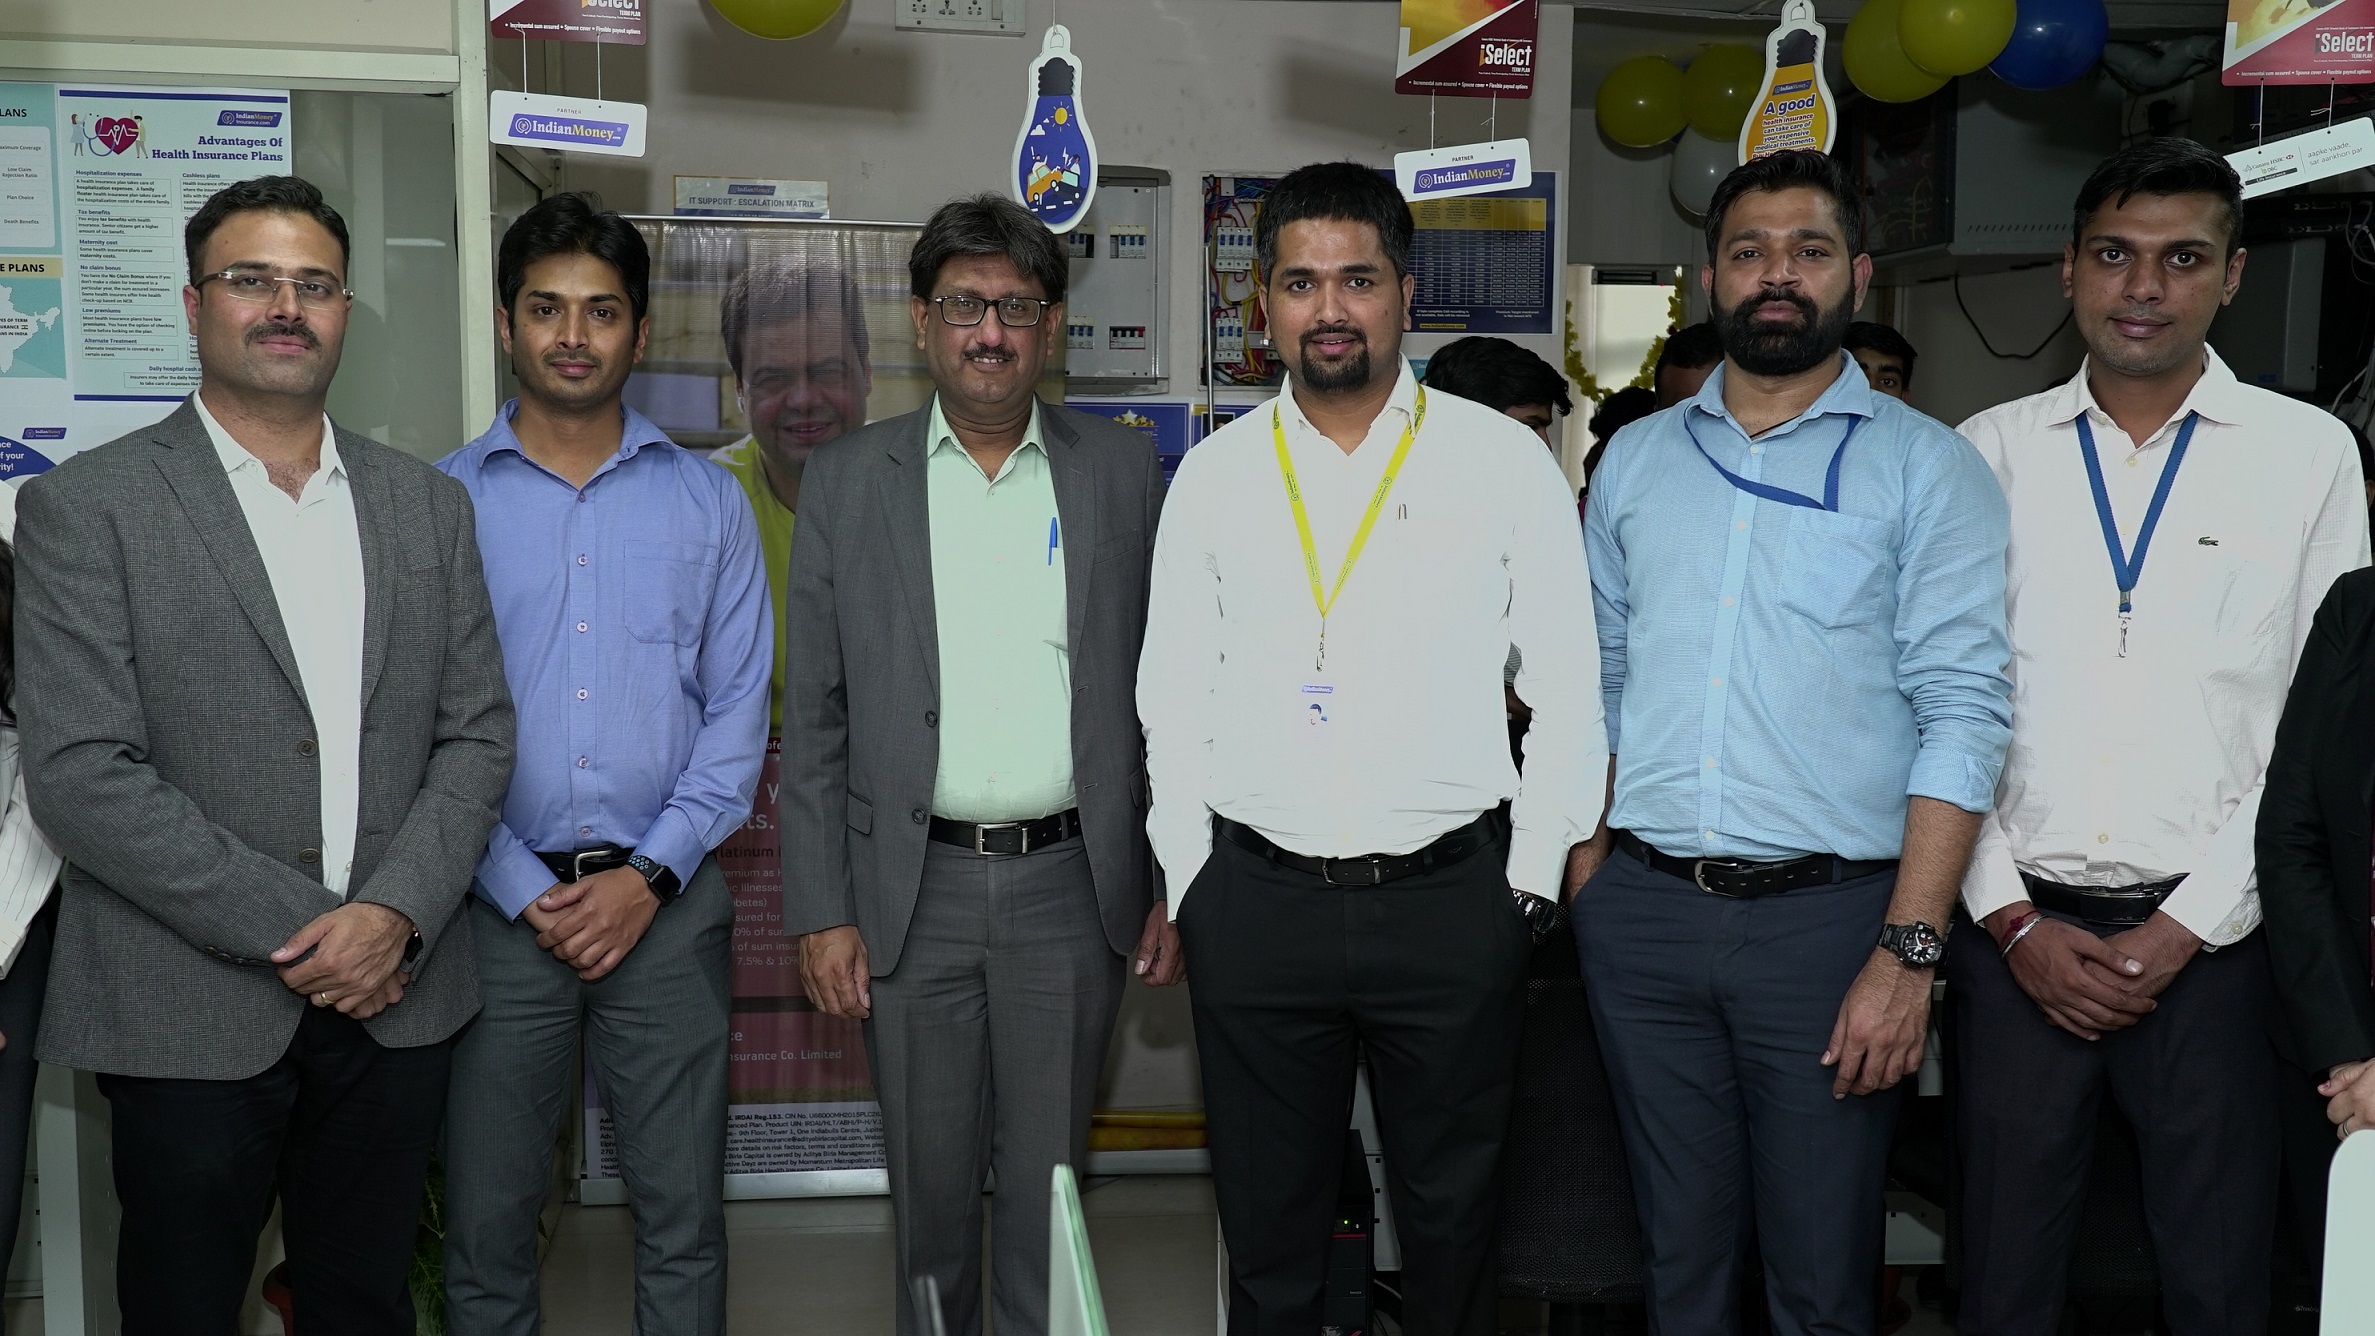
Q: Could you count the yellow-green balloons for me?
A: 5